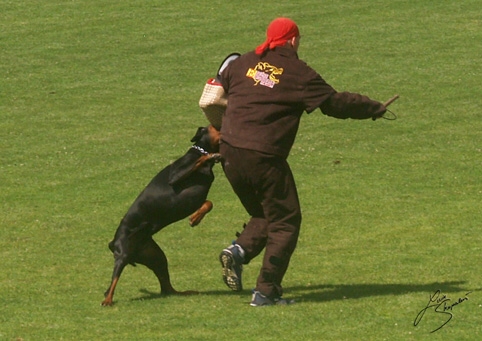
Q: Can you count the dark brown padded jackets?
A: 1